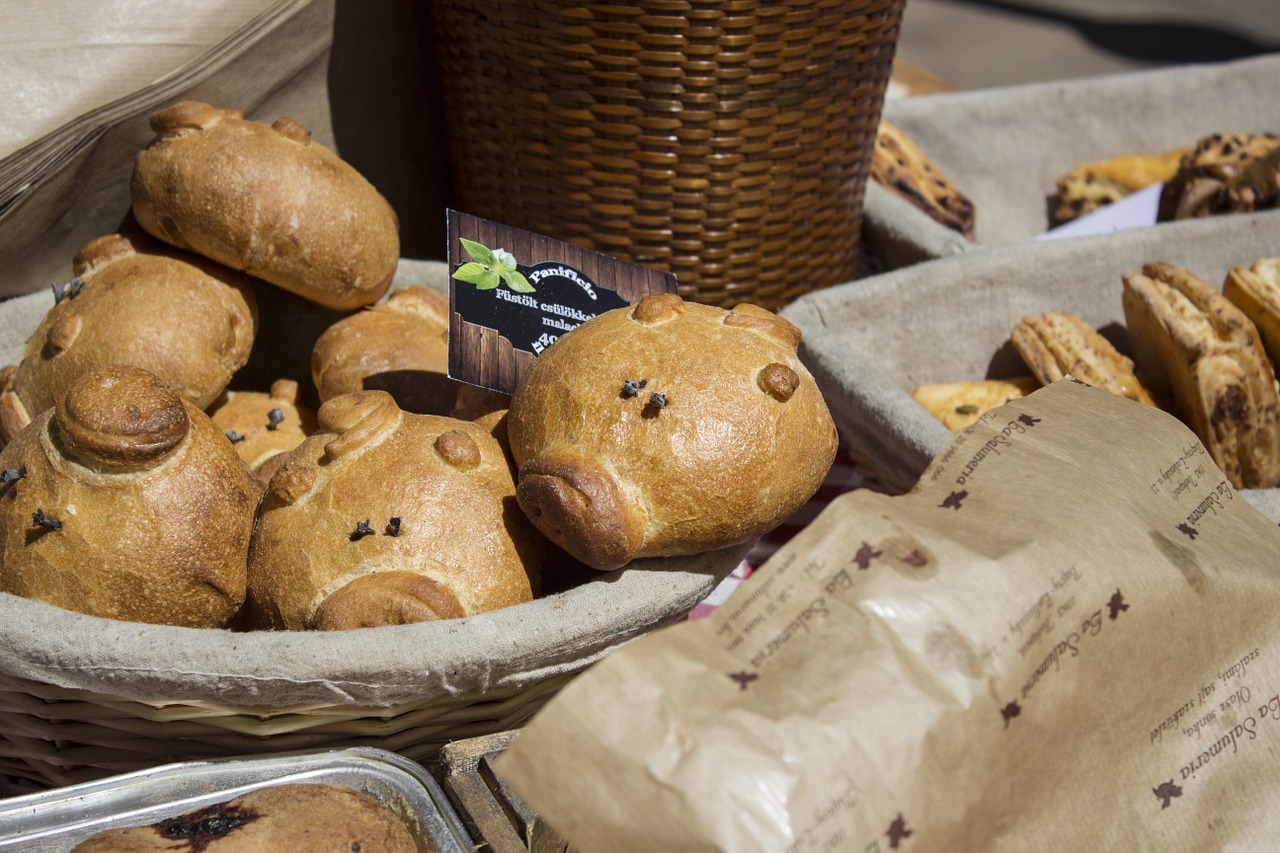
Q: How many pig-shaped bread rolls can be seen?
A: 7